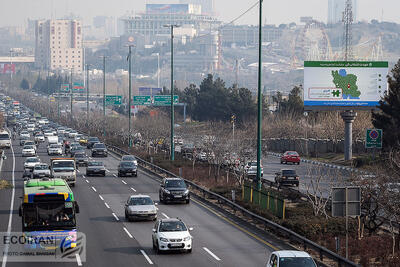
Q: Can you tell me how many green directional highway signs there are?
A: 3